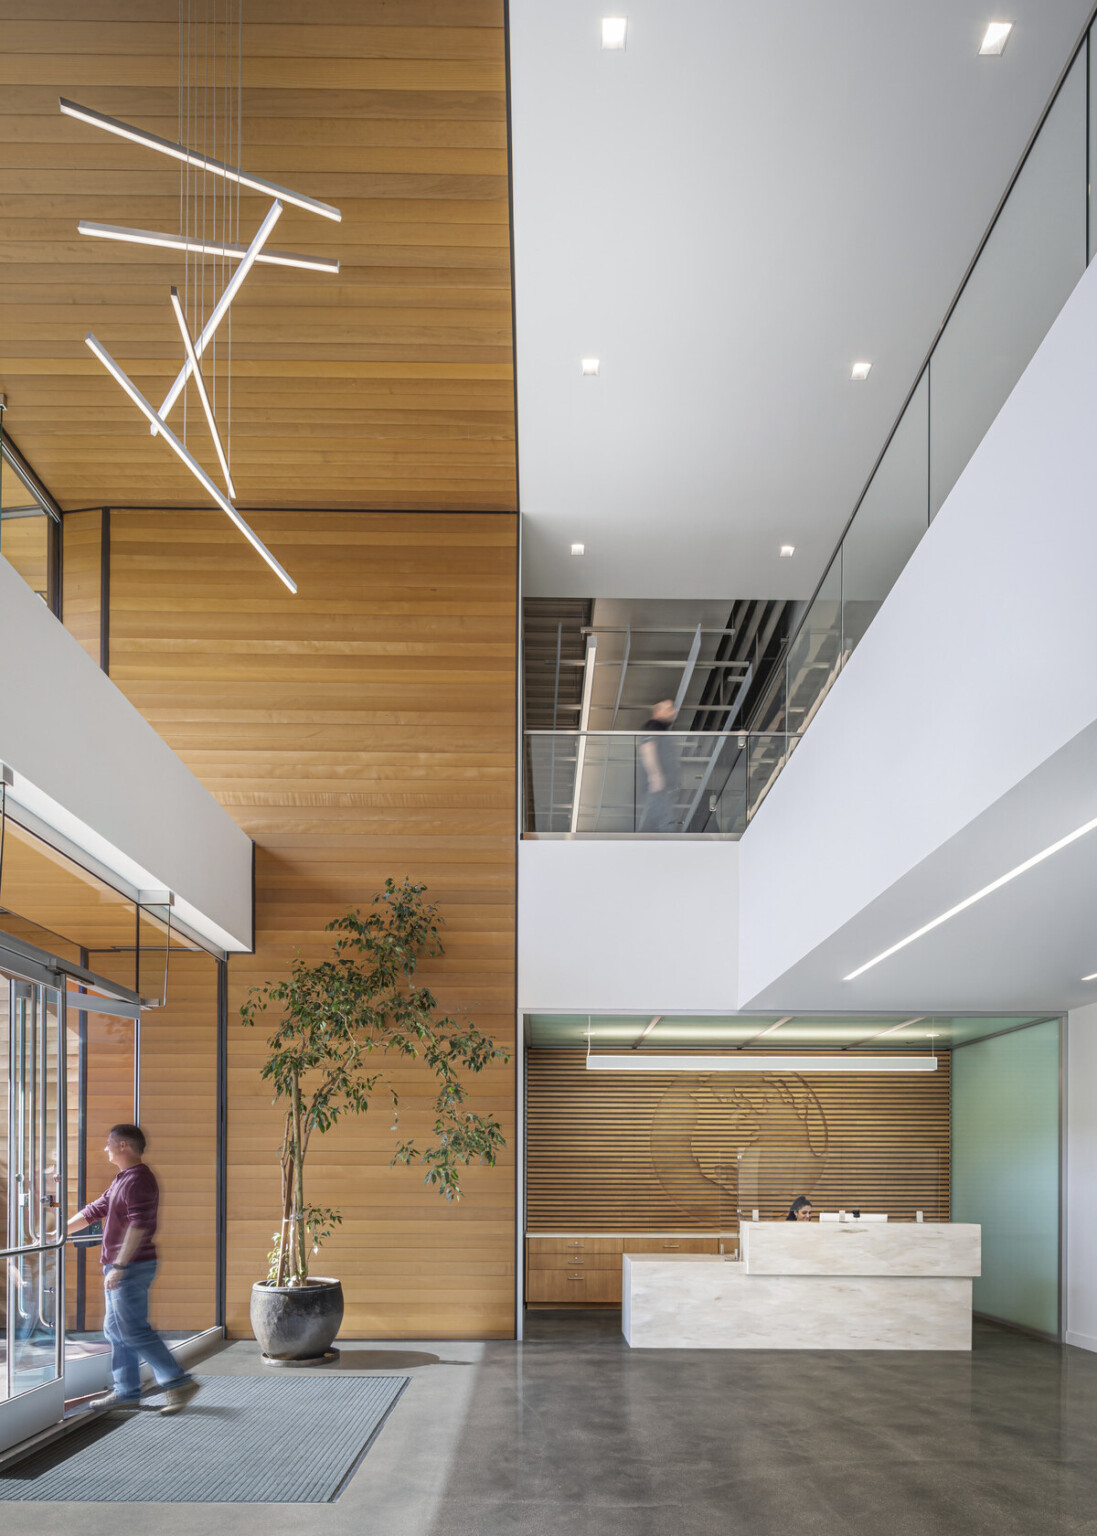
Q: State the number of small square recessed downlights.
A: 6